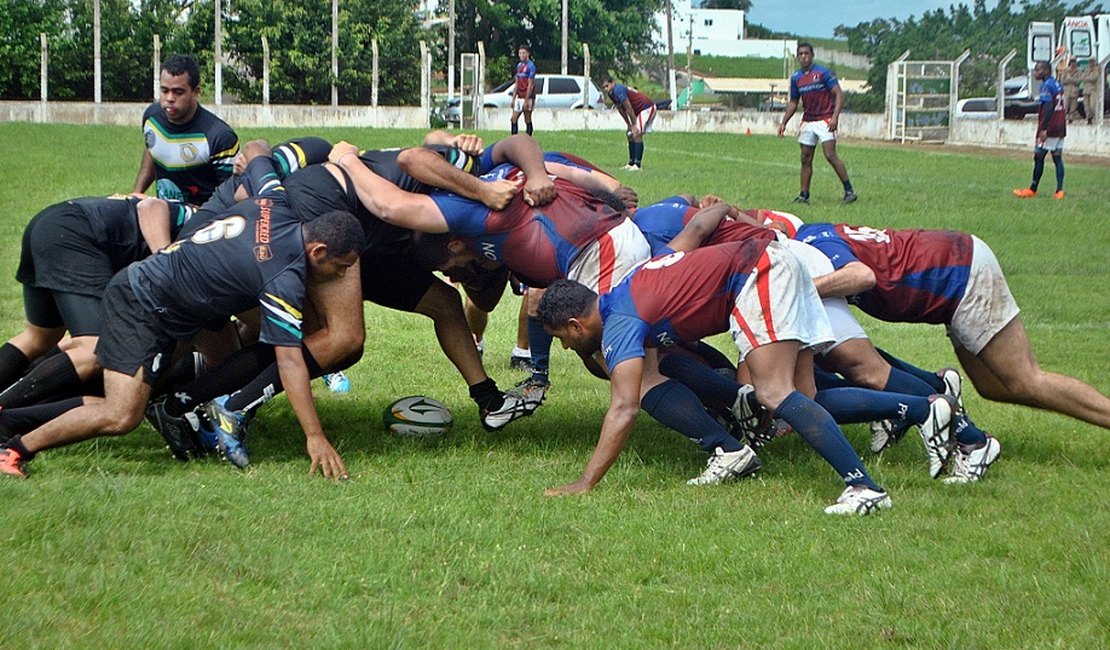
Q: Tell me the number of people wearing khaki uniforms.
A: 2